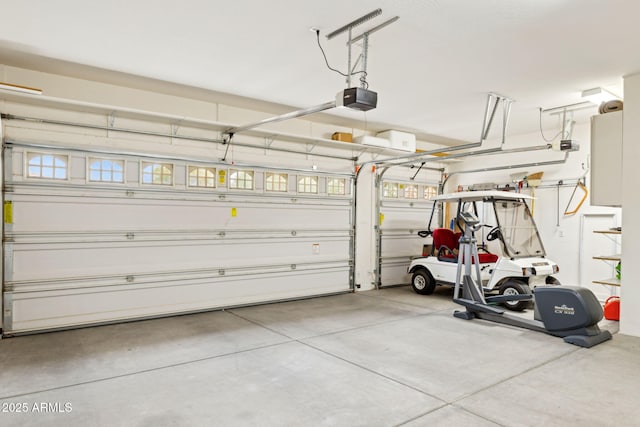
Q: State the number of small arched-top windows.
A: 11